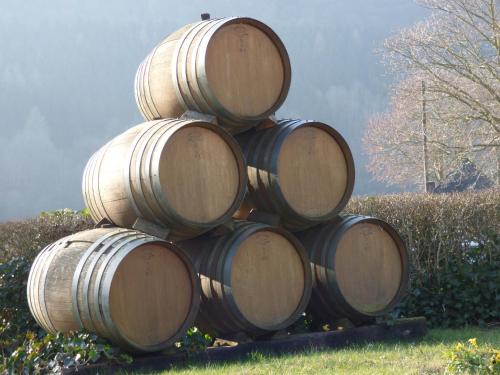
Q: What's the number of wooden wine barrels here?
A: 6